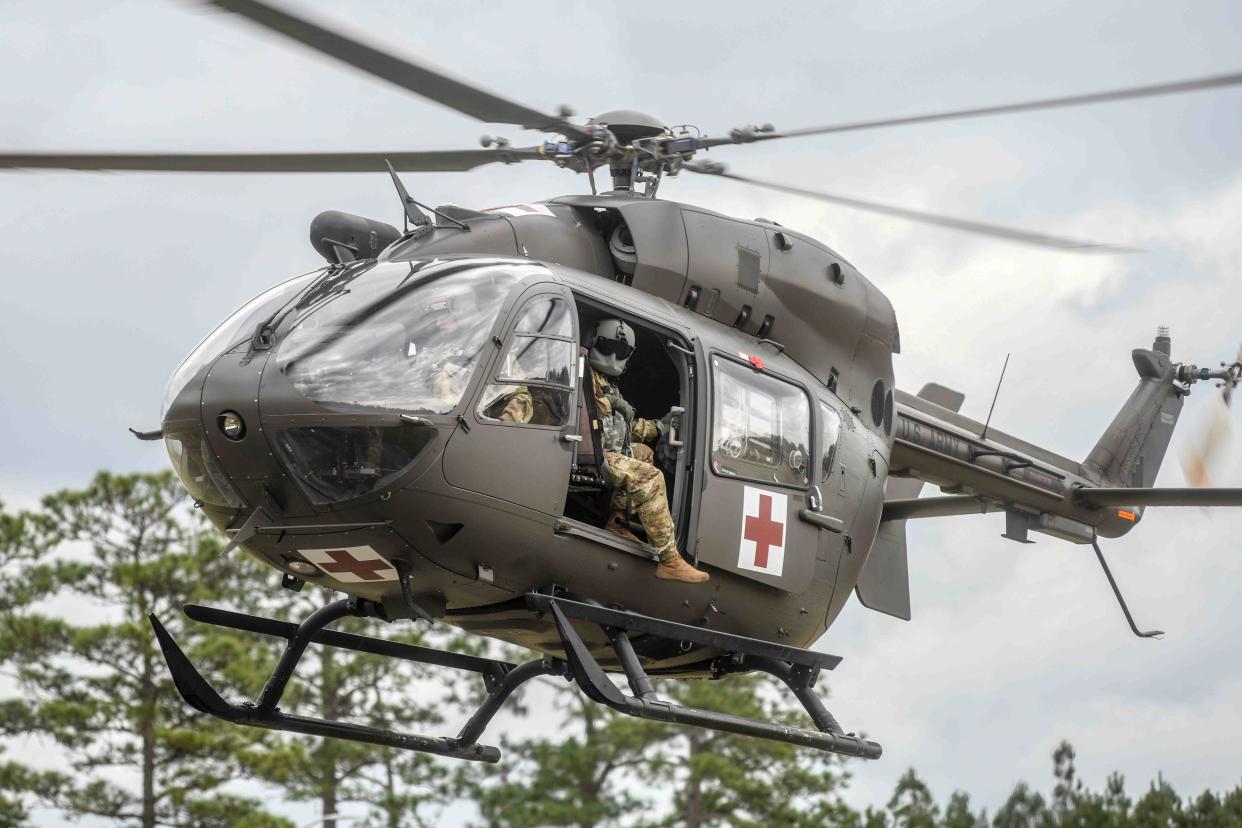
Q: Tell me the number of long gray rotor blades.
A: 4